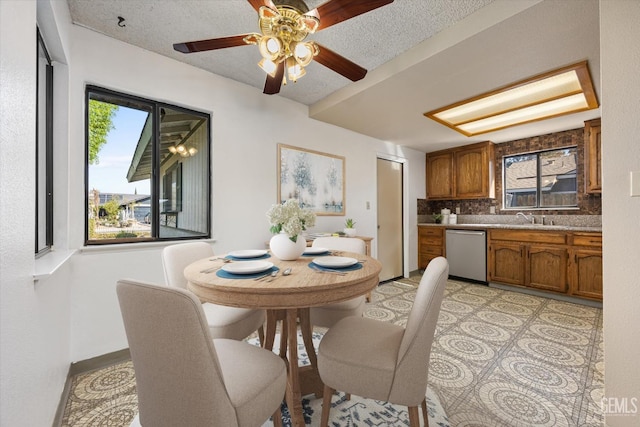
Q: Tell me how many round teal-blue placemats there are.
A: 4